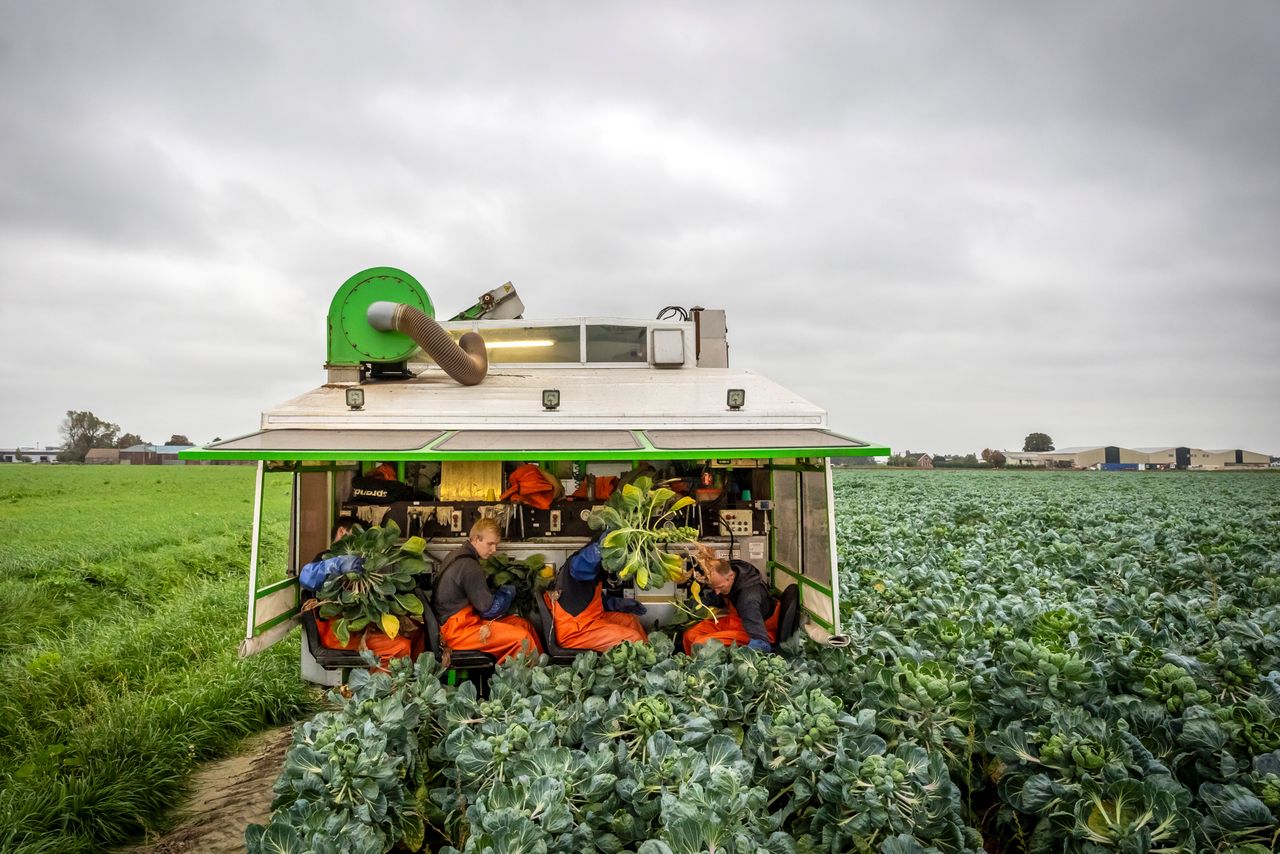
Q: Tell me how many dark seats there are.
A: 4